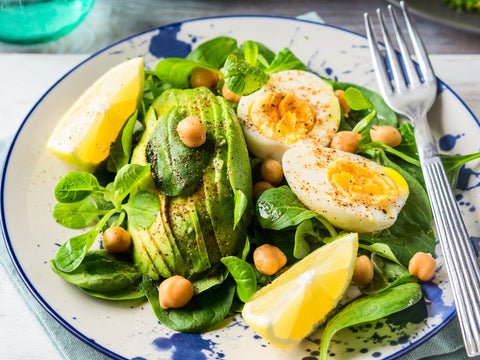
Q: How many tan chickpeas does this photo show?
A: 13